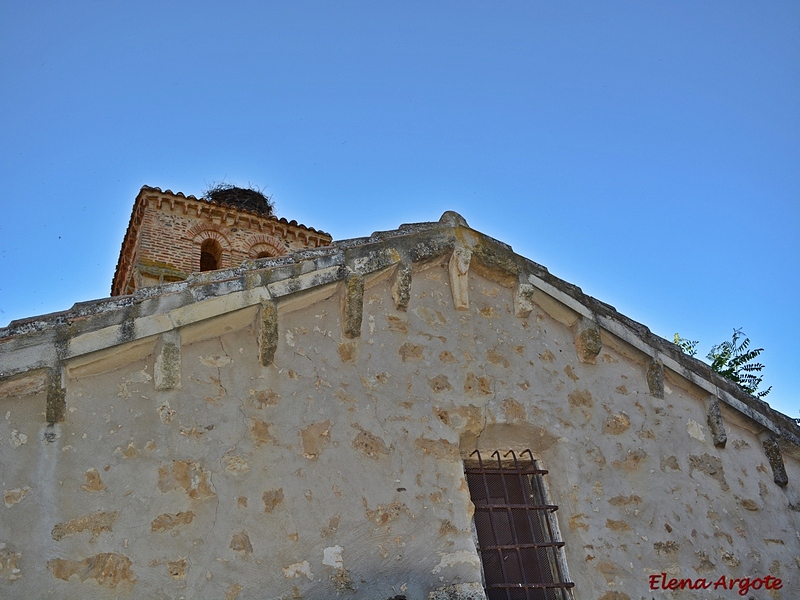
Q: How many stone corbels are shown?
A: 11